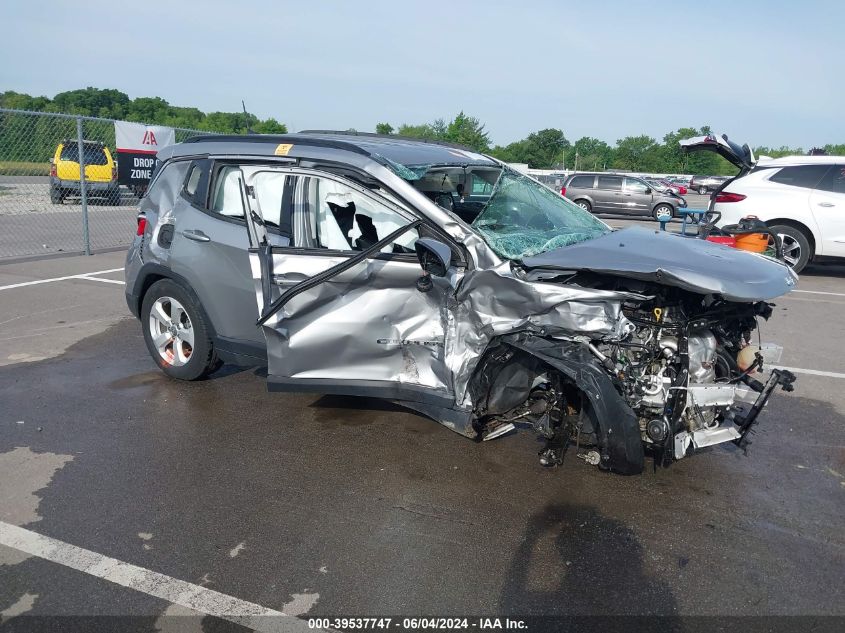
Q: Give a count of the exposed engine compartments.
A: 1